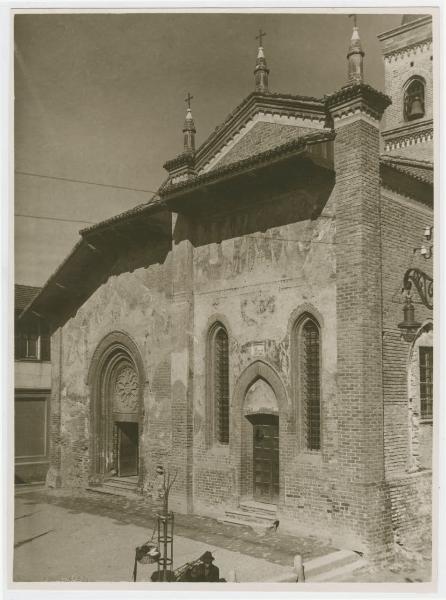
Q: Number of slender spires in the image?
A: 3